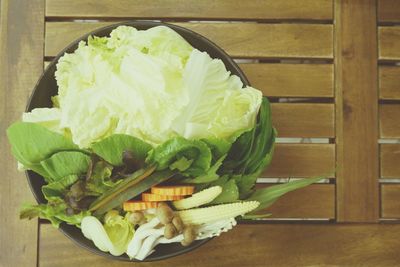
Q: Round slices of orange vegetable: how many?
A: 3